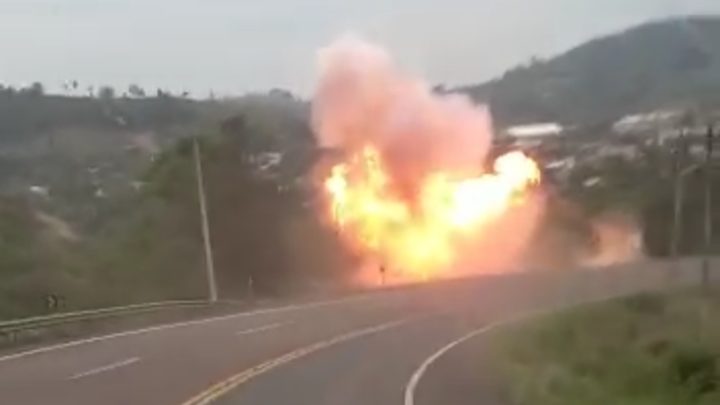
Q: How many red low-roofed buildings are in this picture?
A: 0